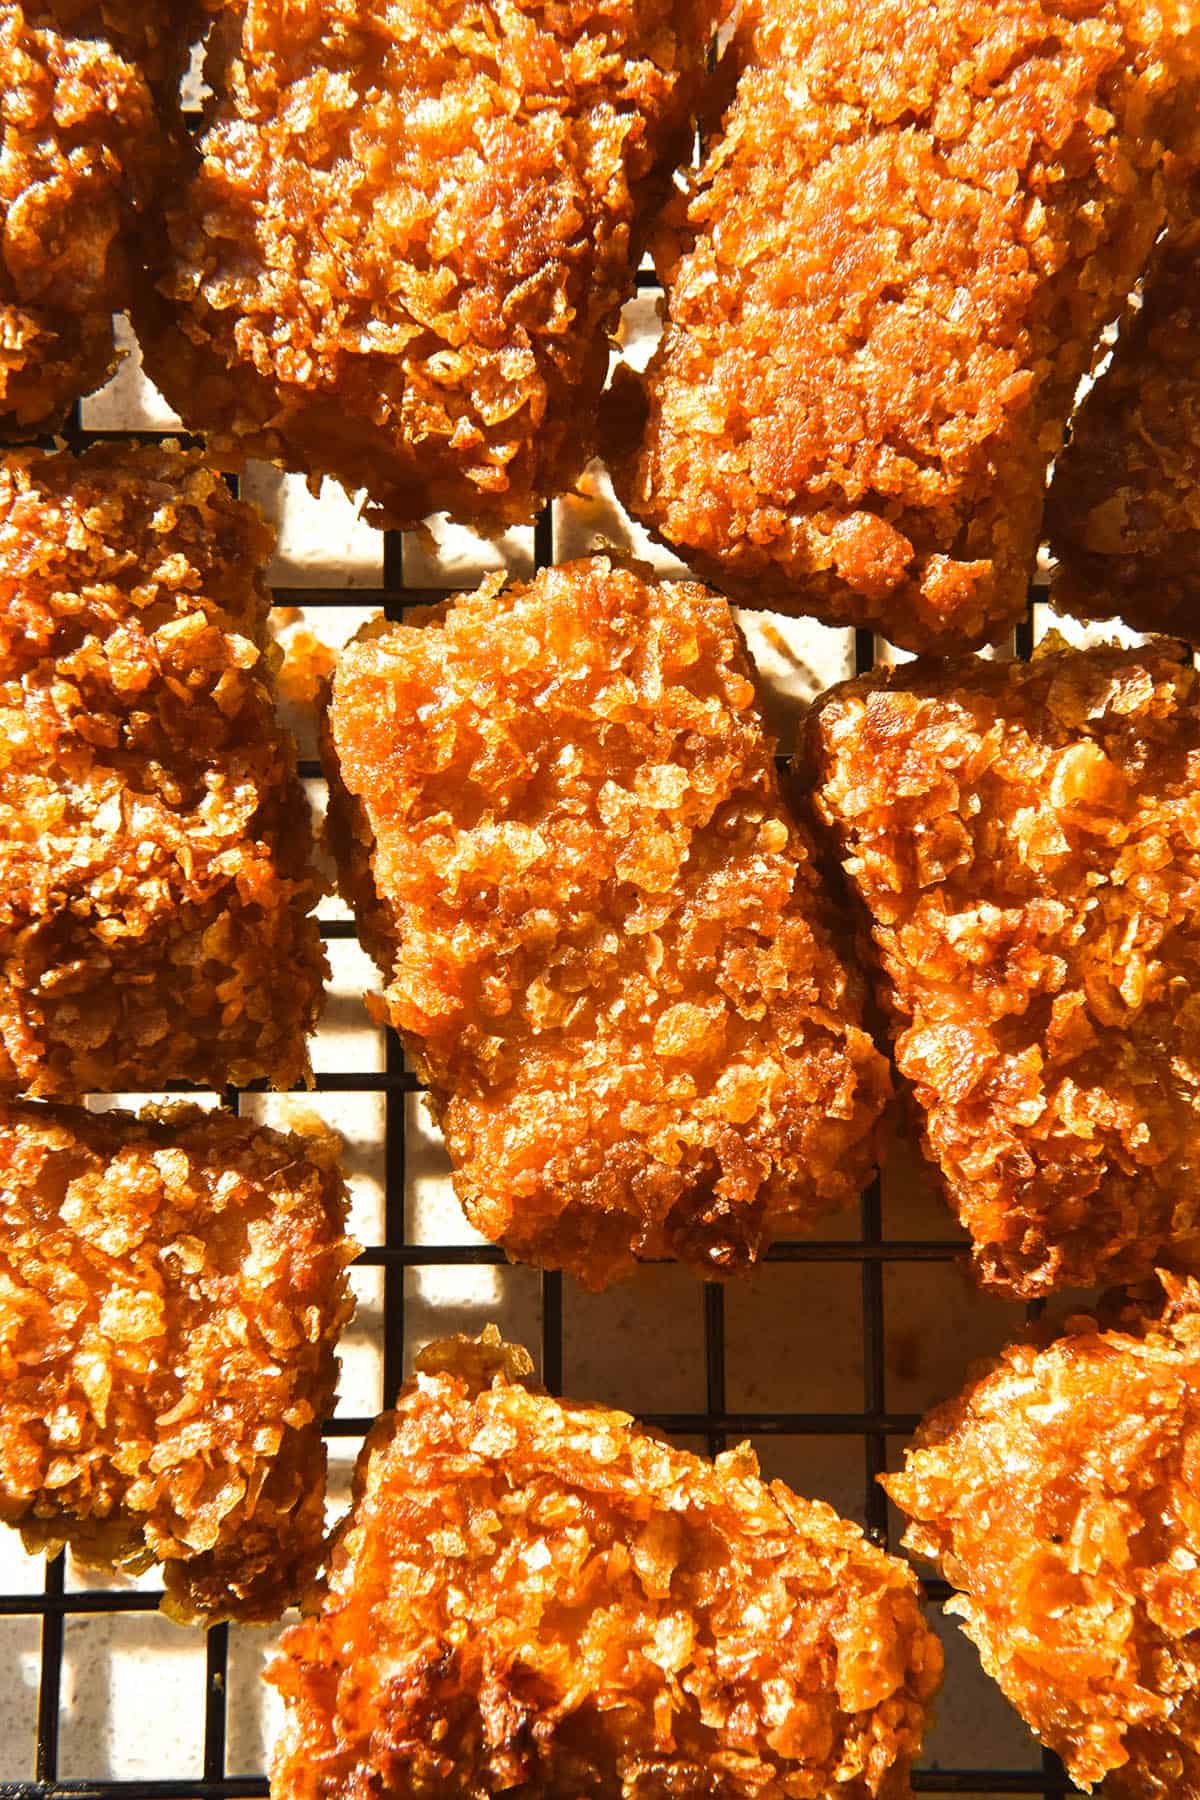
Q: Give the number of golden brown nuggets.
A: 10